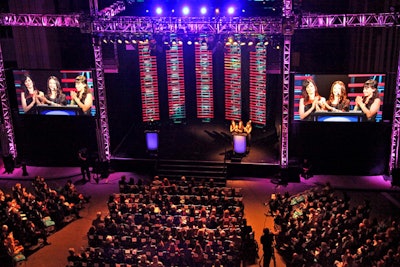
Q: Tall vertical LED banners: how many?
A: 5